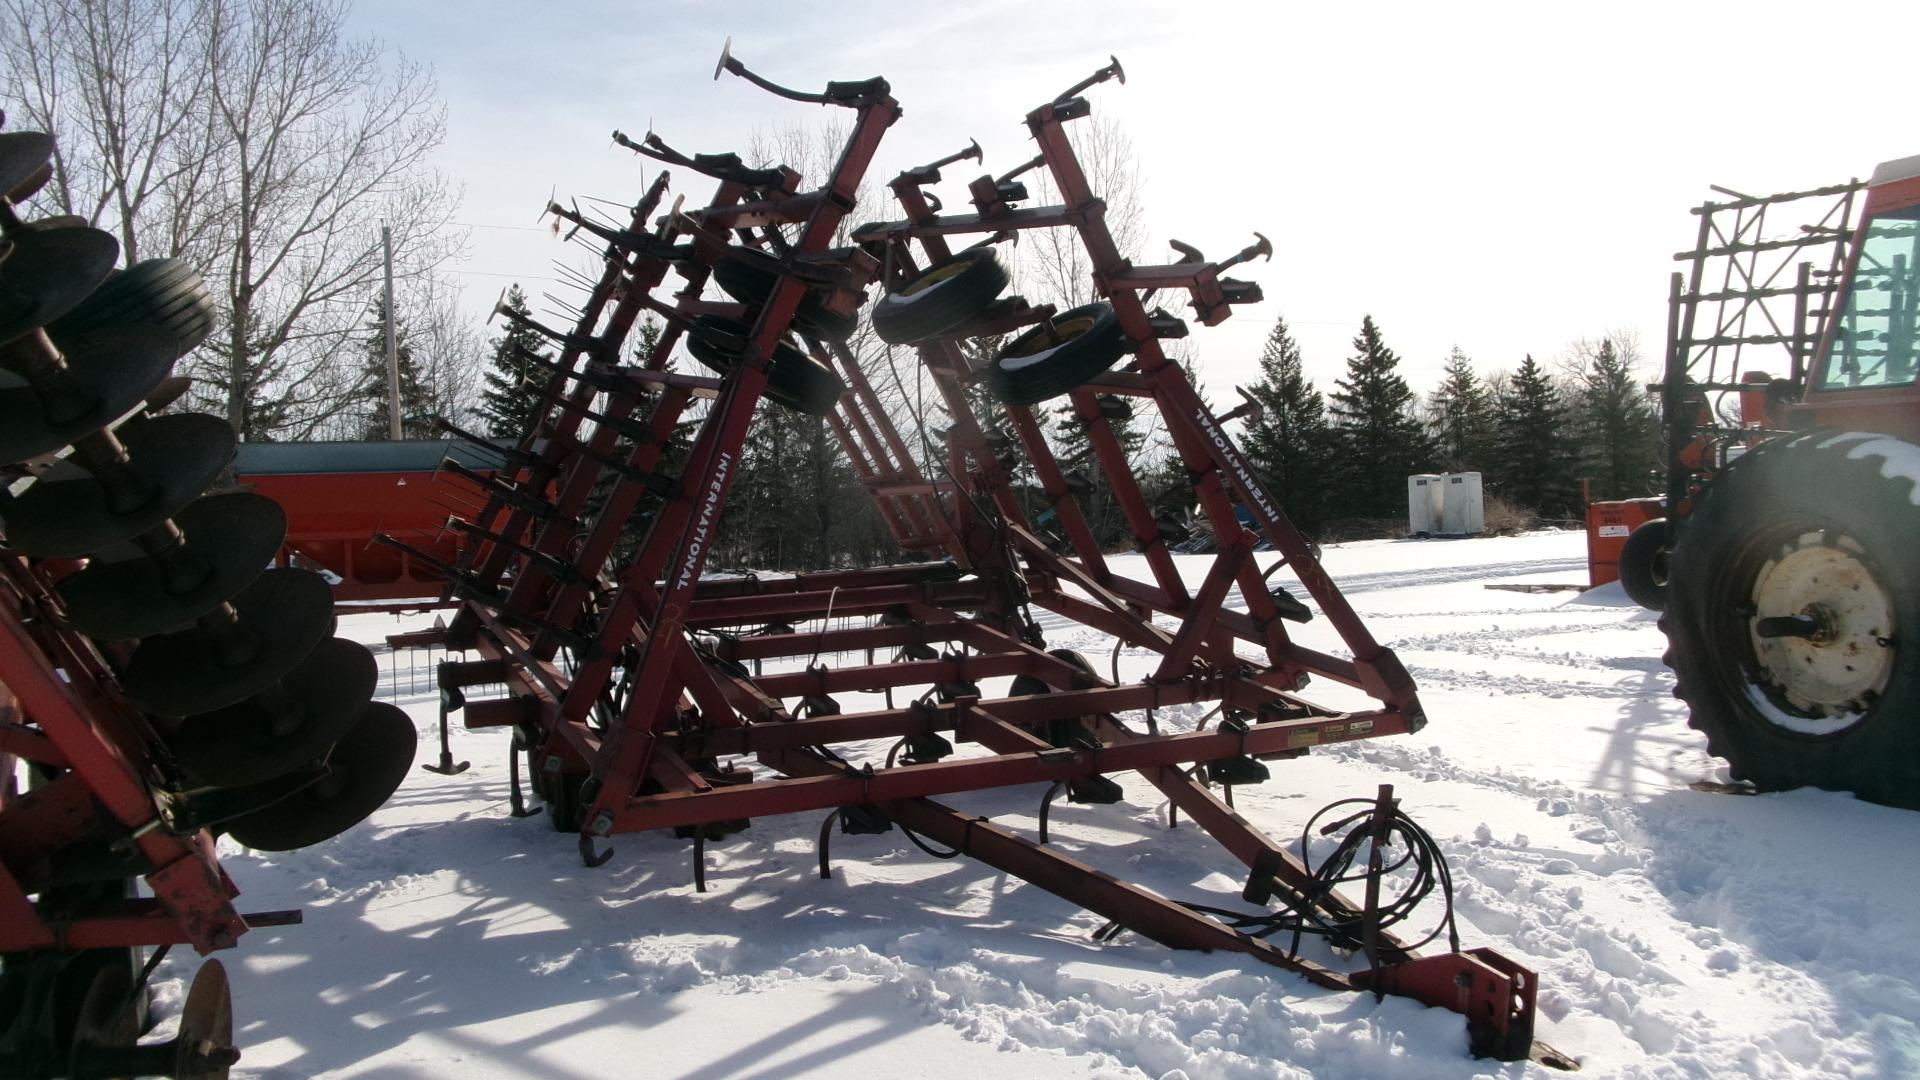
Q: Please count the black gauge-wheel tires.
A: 4